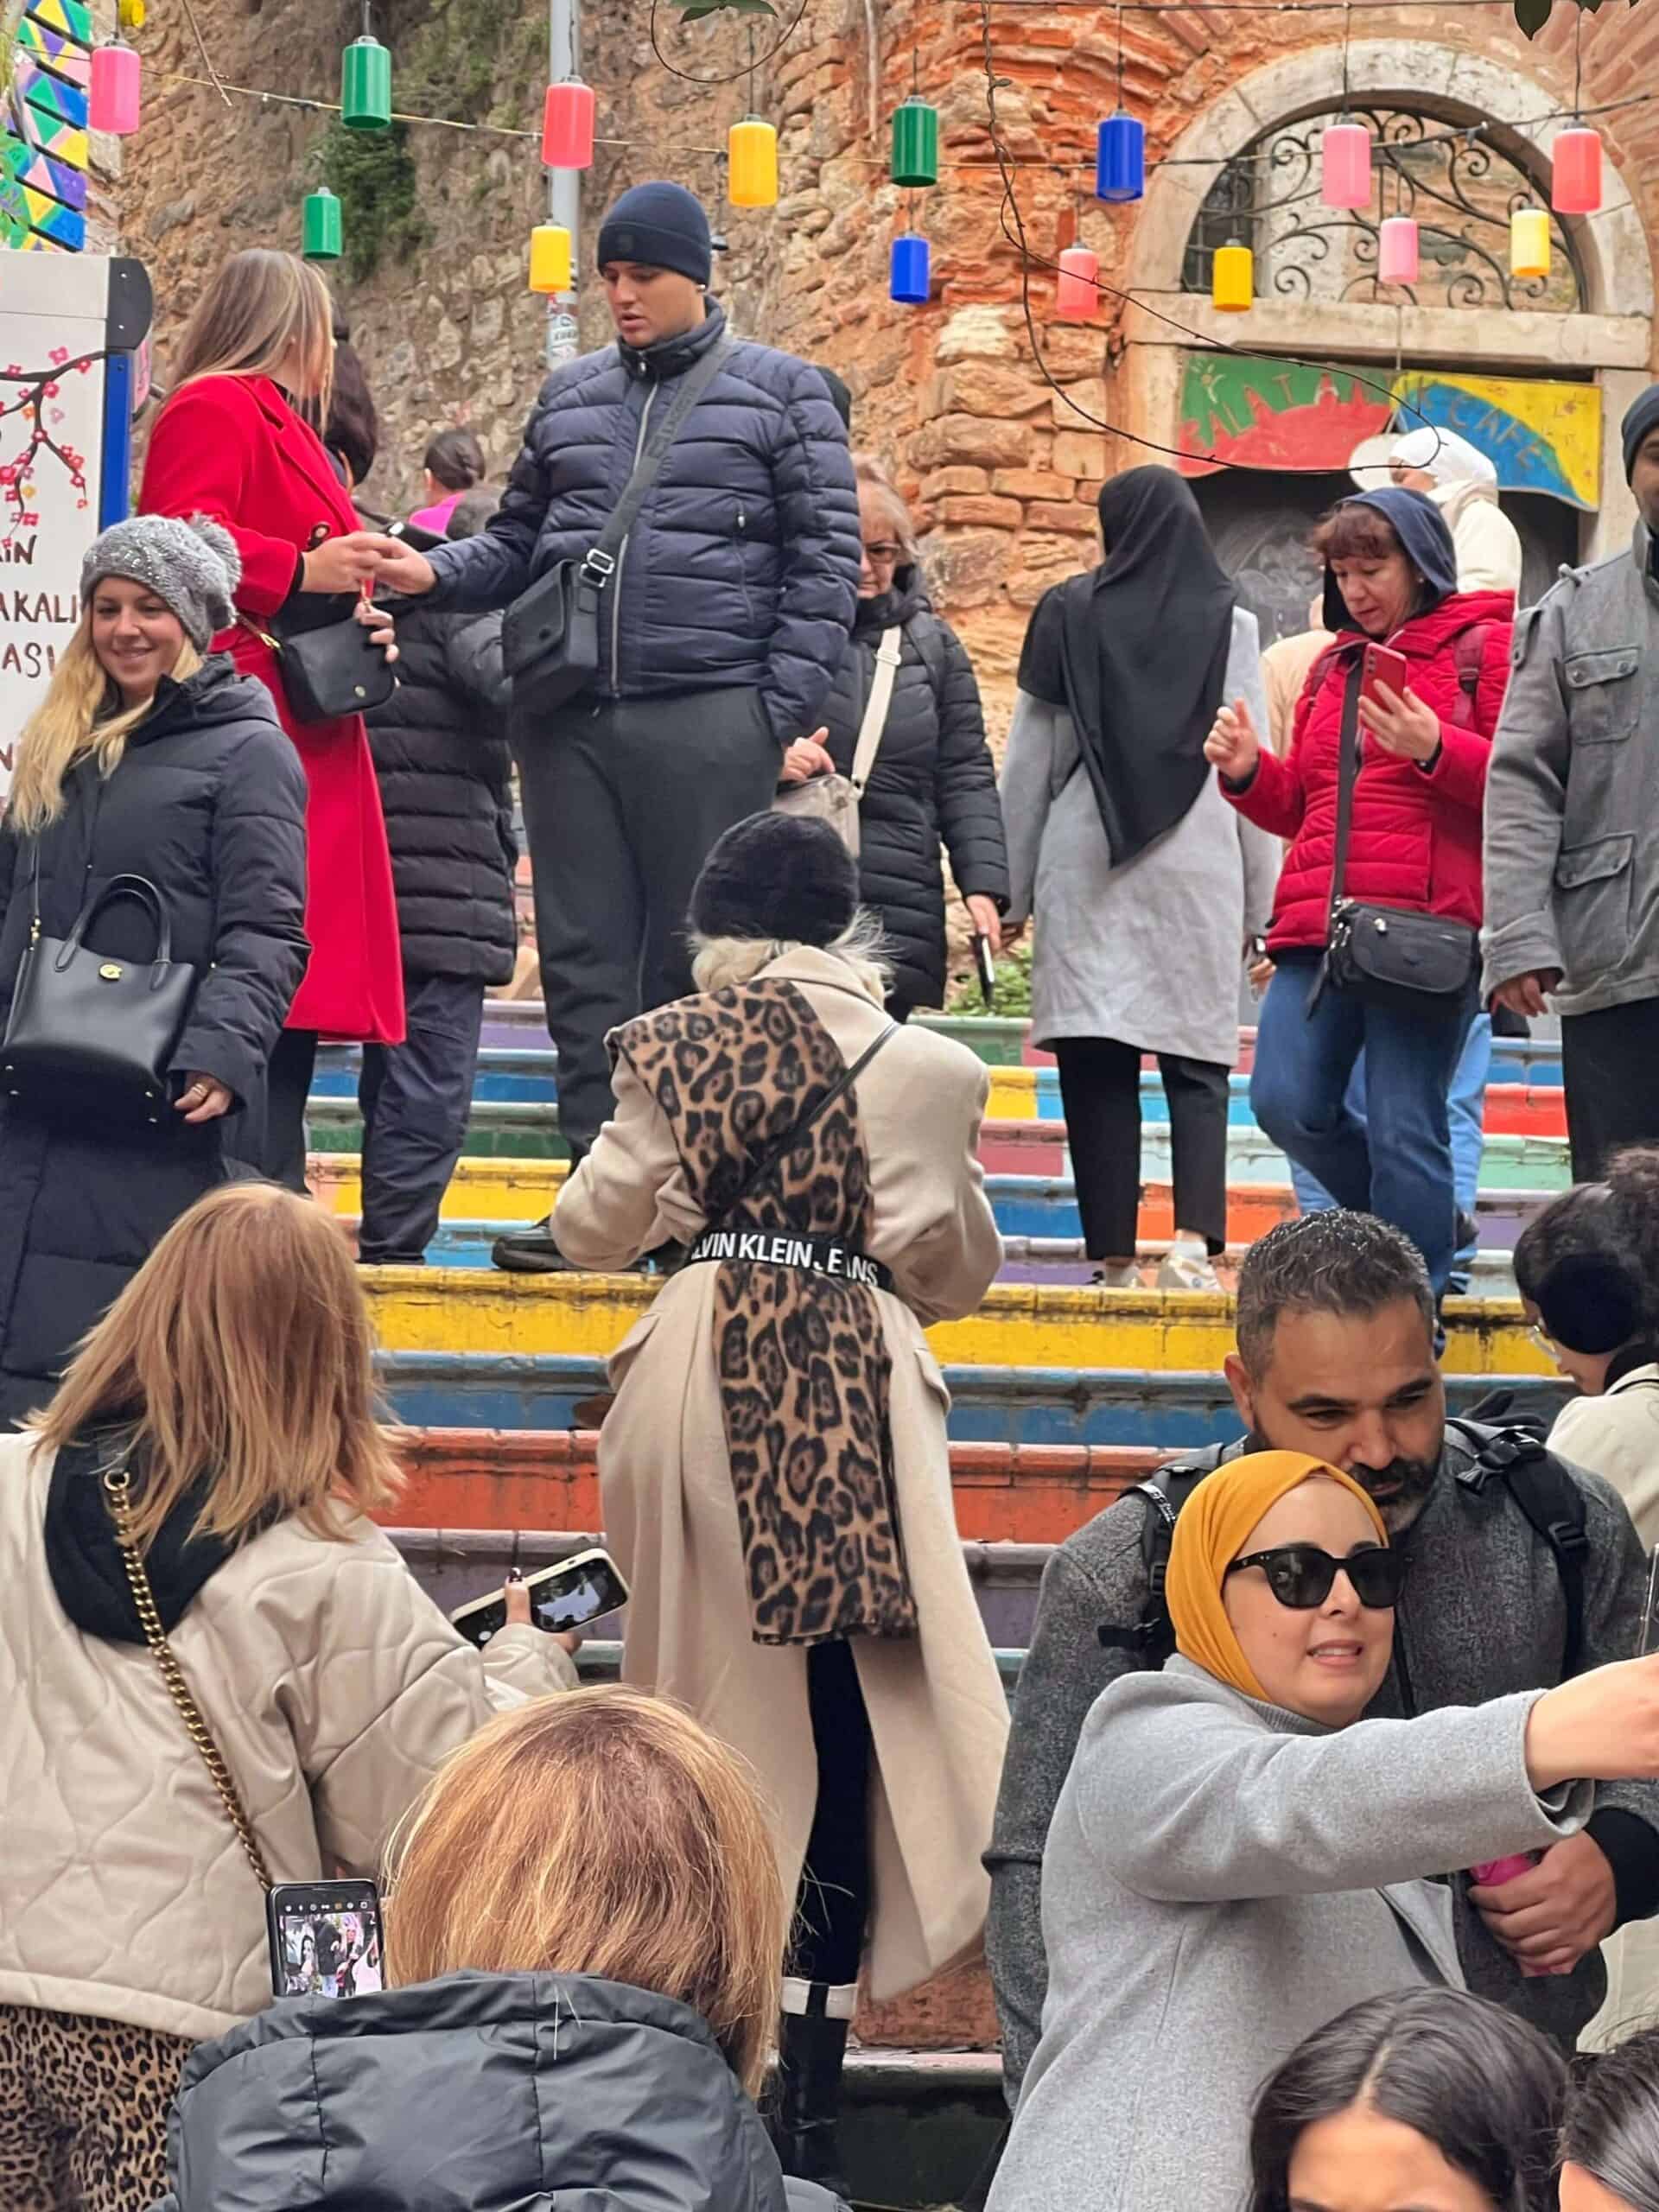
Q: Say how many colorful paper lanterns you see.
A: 15